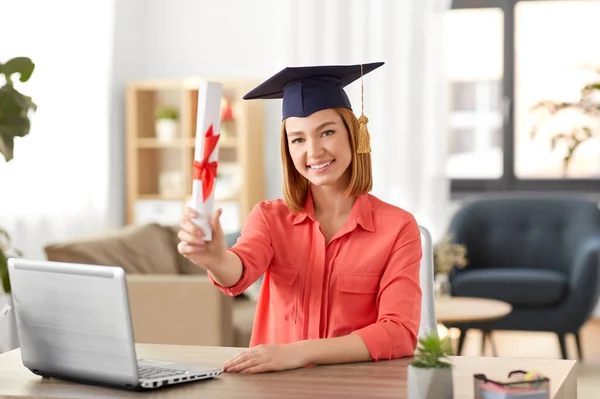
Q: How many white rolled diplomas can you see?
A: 1